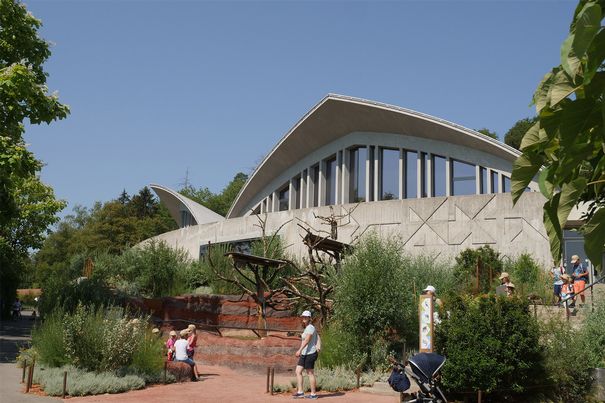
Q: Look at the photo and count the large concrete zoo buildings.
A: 1